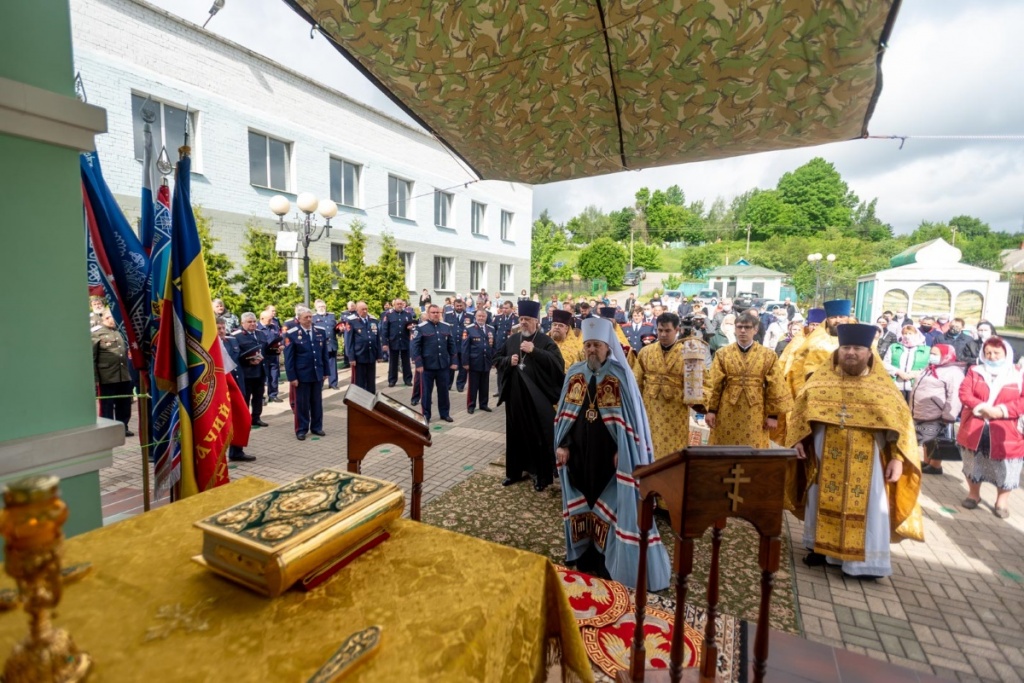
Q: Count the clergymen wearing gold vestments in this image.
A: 7